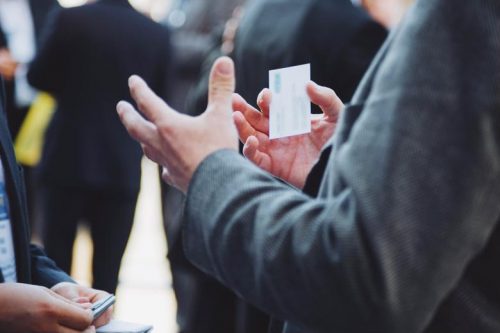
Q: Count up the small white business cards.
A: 1